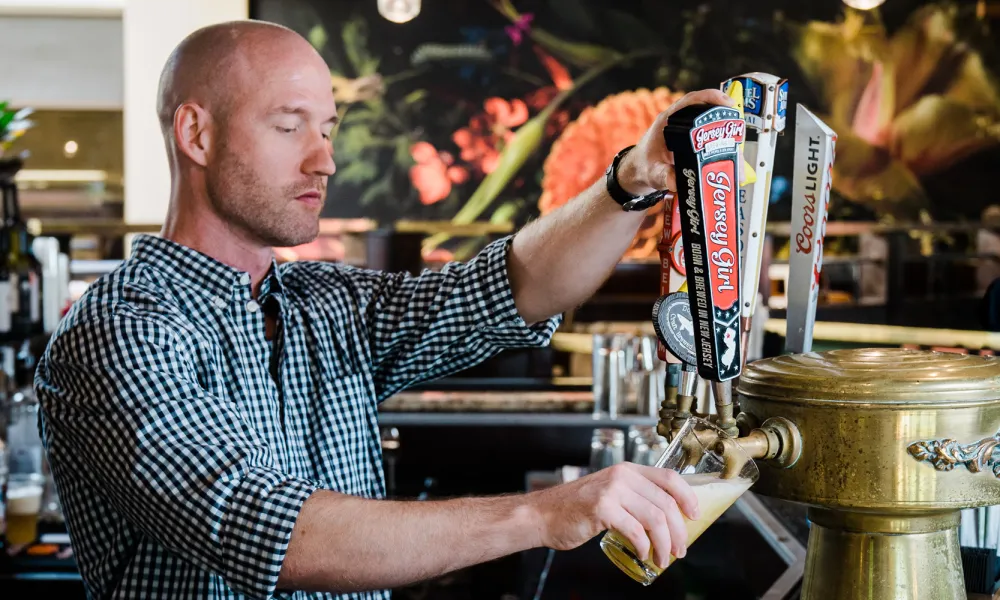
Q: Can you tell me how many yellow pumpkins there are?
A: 0